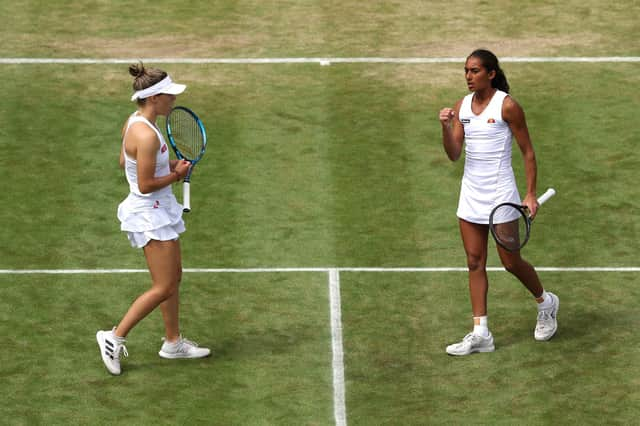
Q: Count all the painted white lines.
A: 3